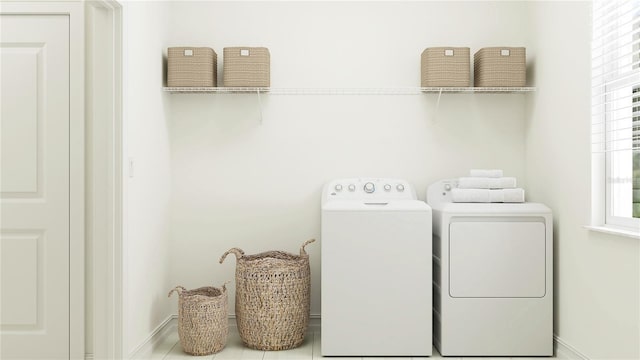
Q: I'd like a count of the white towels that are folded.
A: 3